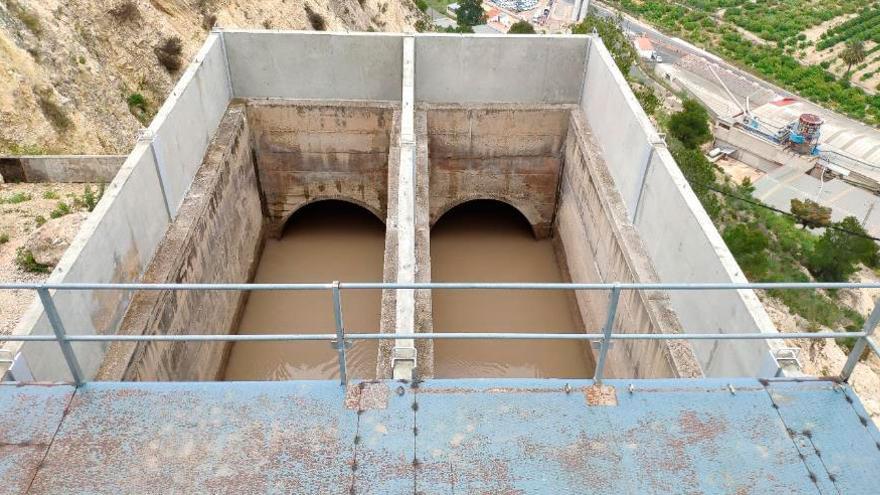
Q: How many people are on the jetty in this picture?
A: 0